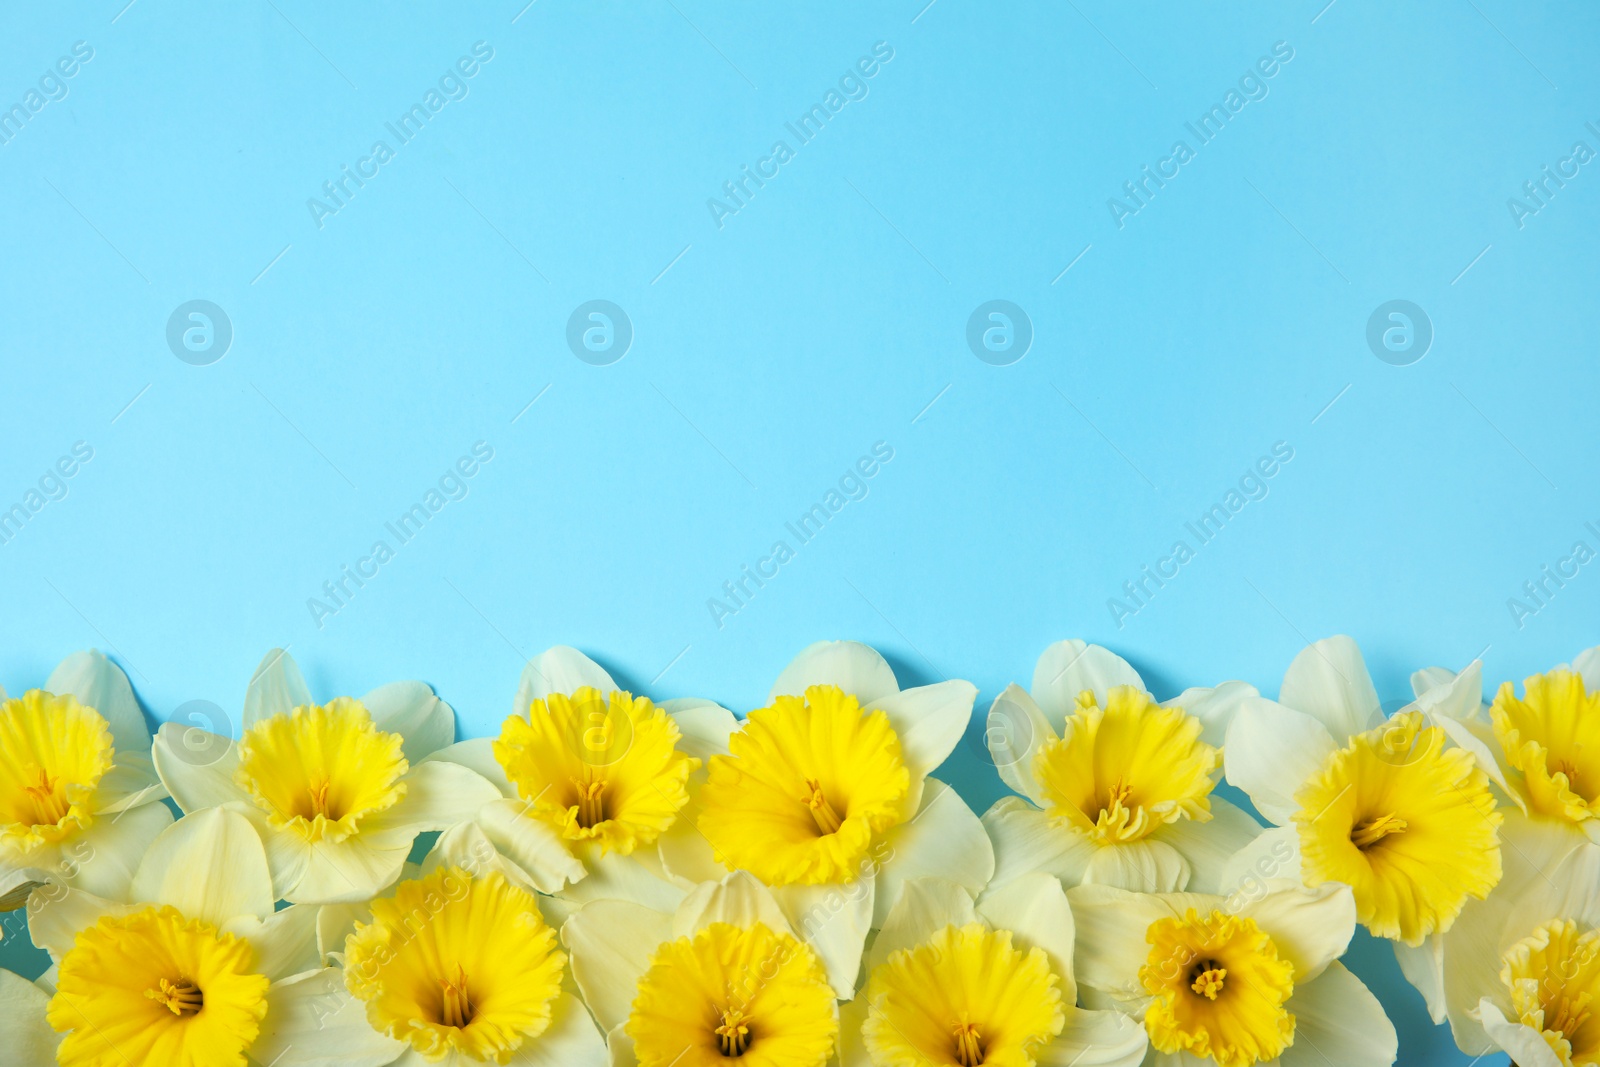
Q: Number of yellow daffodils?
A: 13